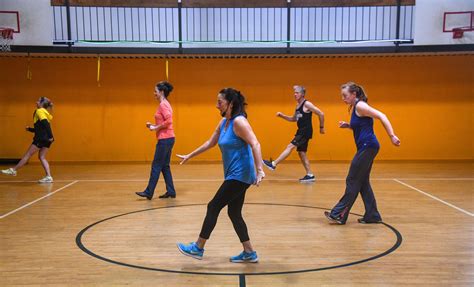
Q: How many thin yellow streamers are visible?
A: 3